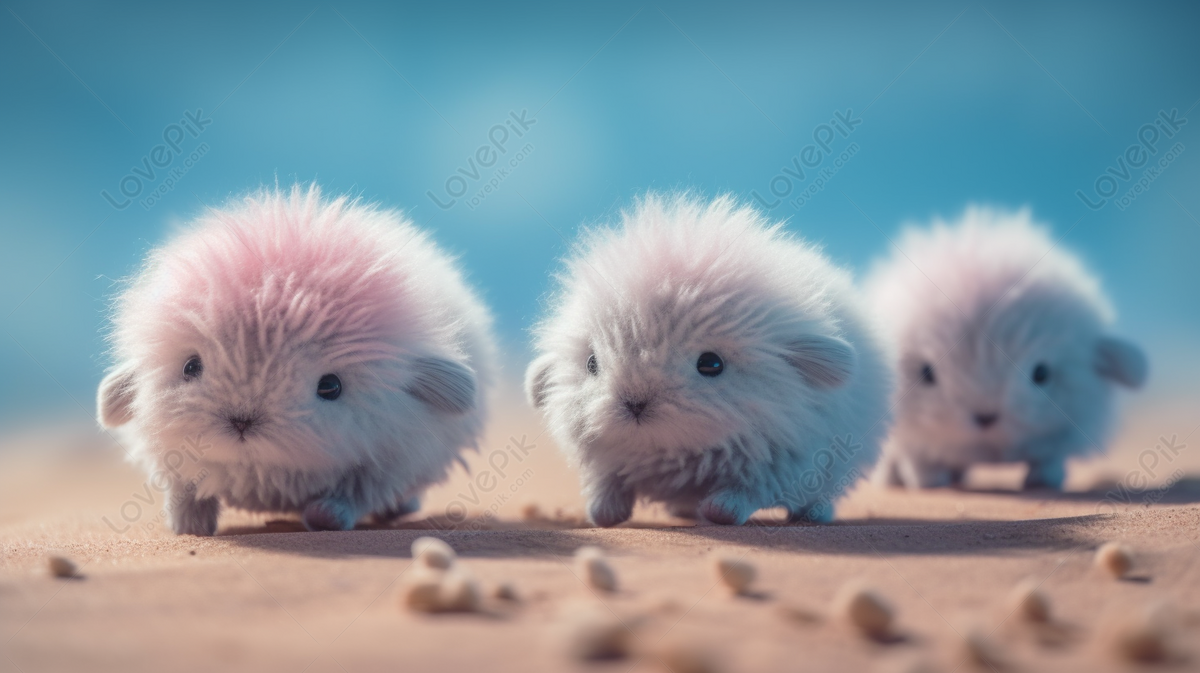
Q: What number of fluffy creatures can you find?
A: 3